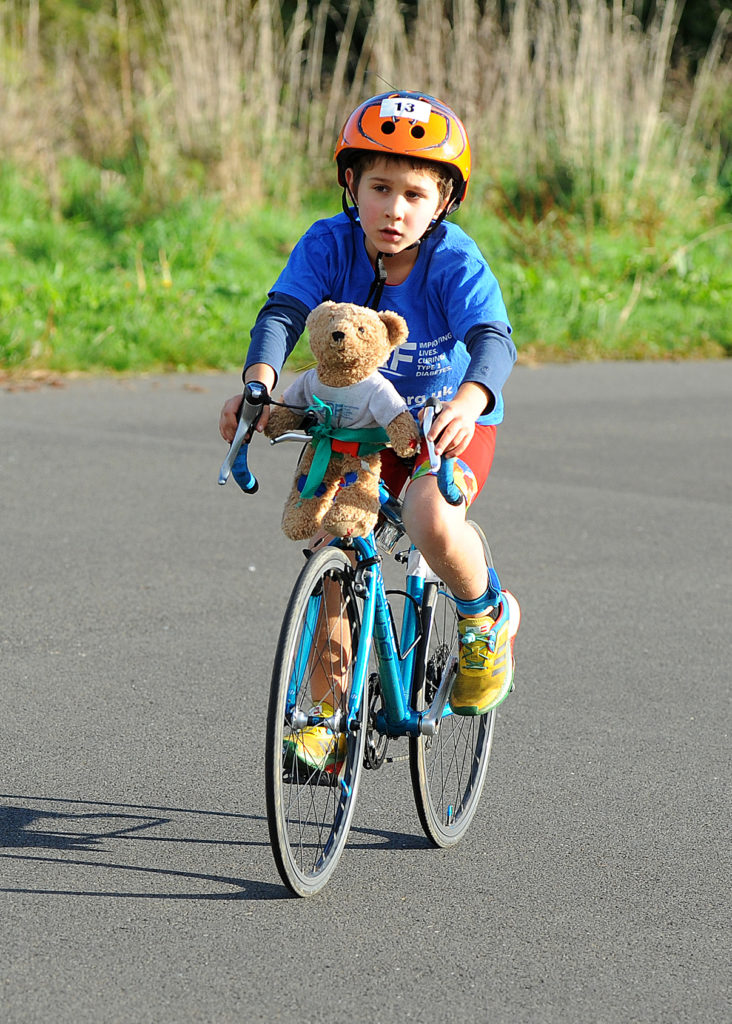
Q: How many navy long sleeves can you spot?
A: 2